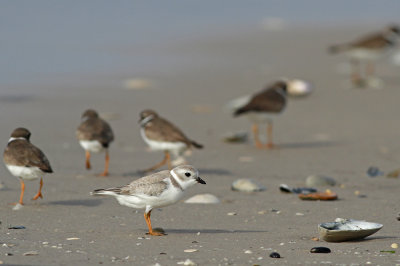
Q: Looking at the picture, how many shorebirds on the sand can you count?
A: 6